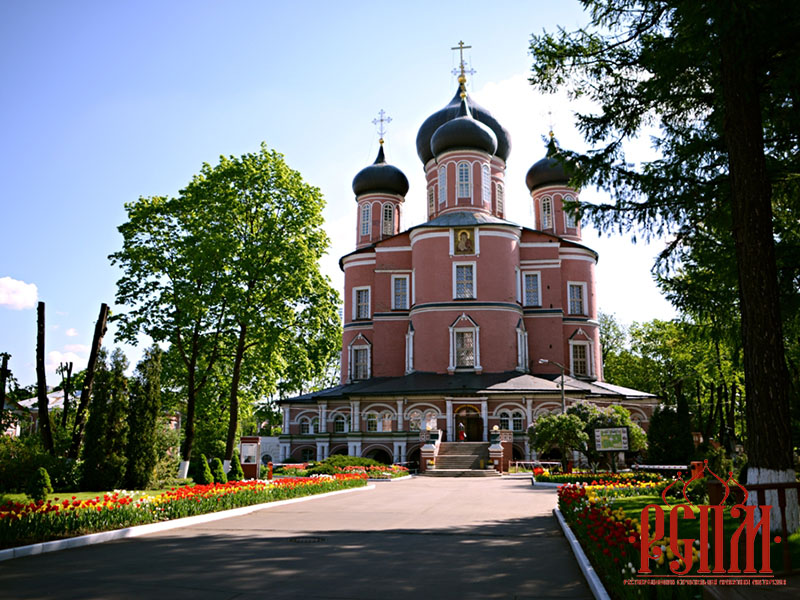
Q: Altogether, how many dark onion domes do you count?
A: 4